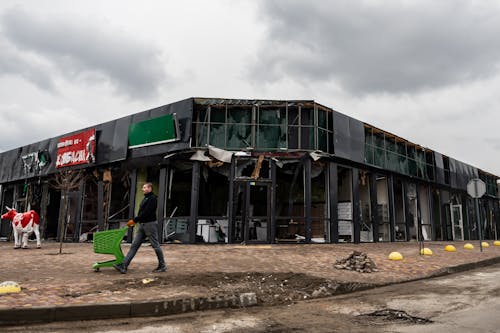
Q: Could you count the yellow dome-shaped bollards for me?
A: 7